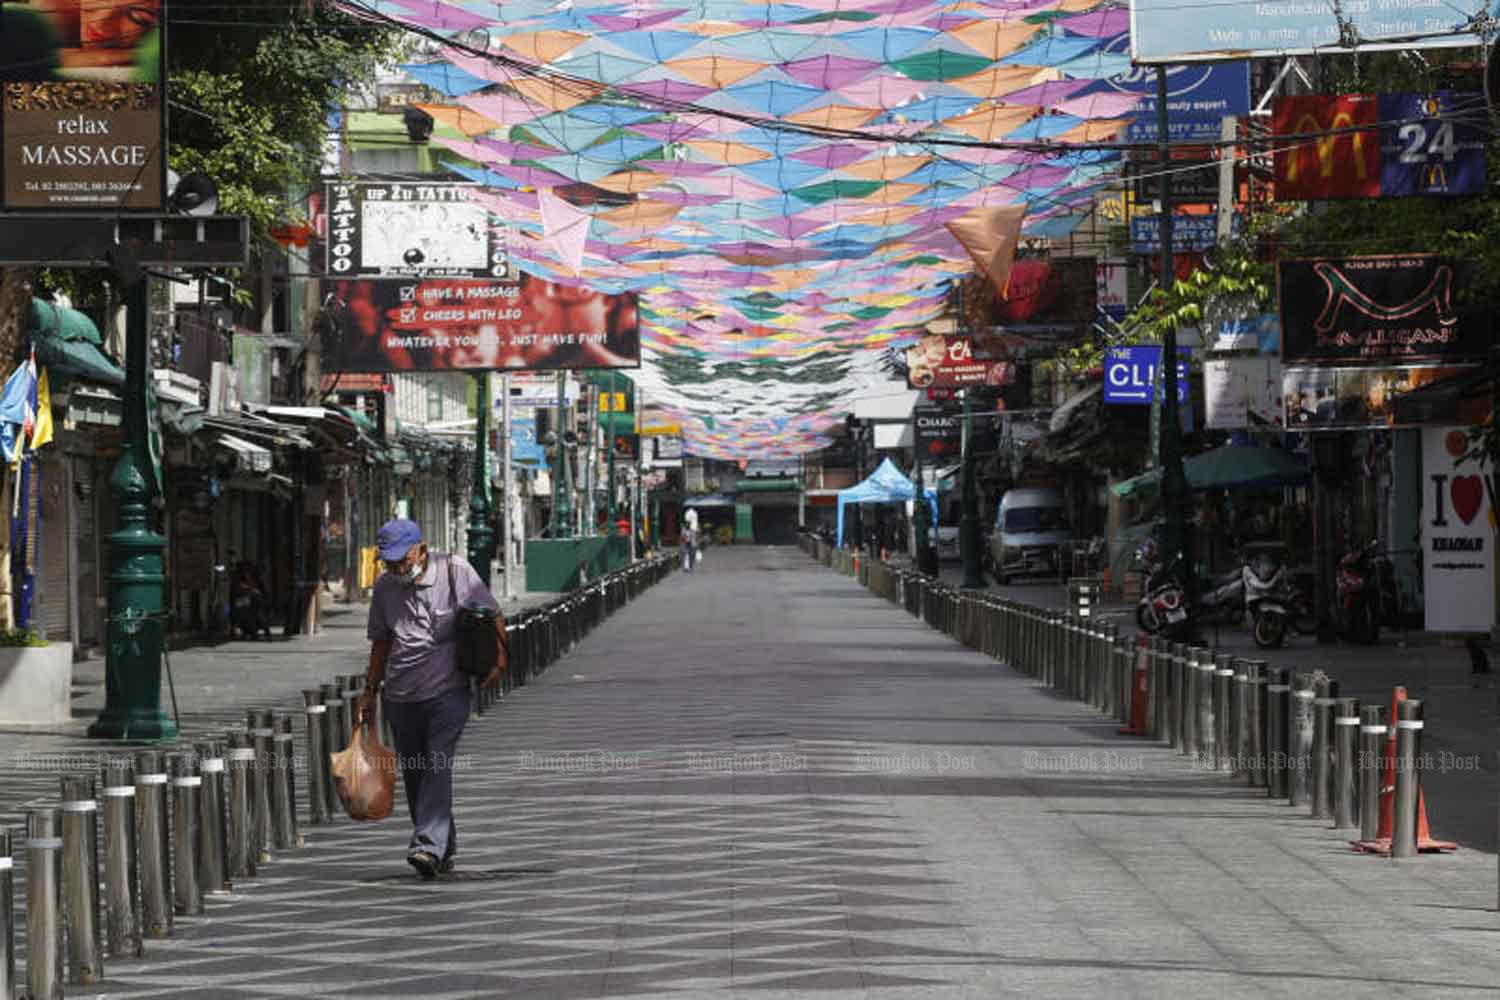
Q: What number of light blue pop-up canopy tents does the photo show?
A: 1